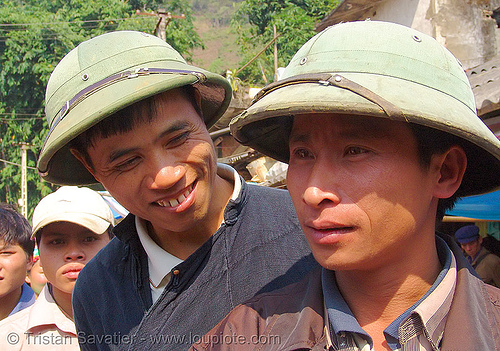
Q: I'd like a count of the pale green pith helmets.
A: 2